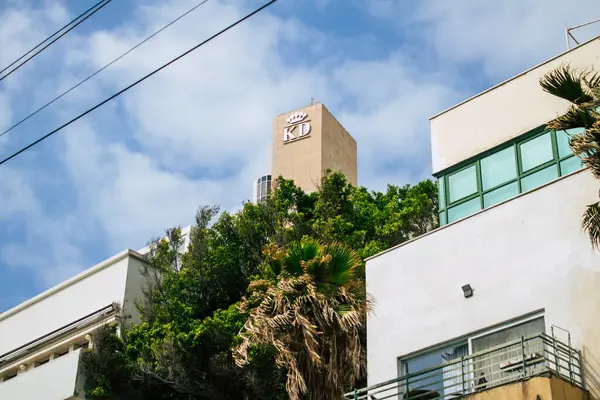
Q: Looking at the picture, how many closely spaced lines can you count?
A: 2